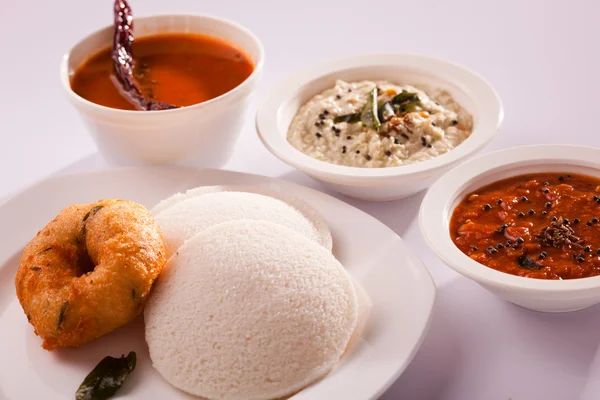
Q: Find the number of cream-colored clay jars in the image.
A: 0